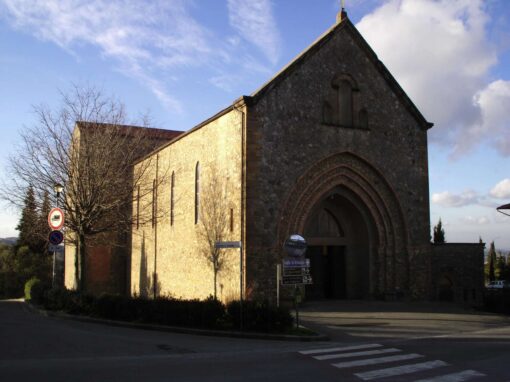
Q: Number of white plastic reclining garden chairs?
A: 0